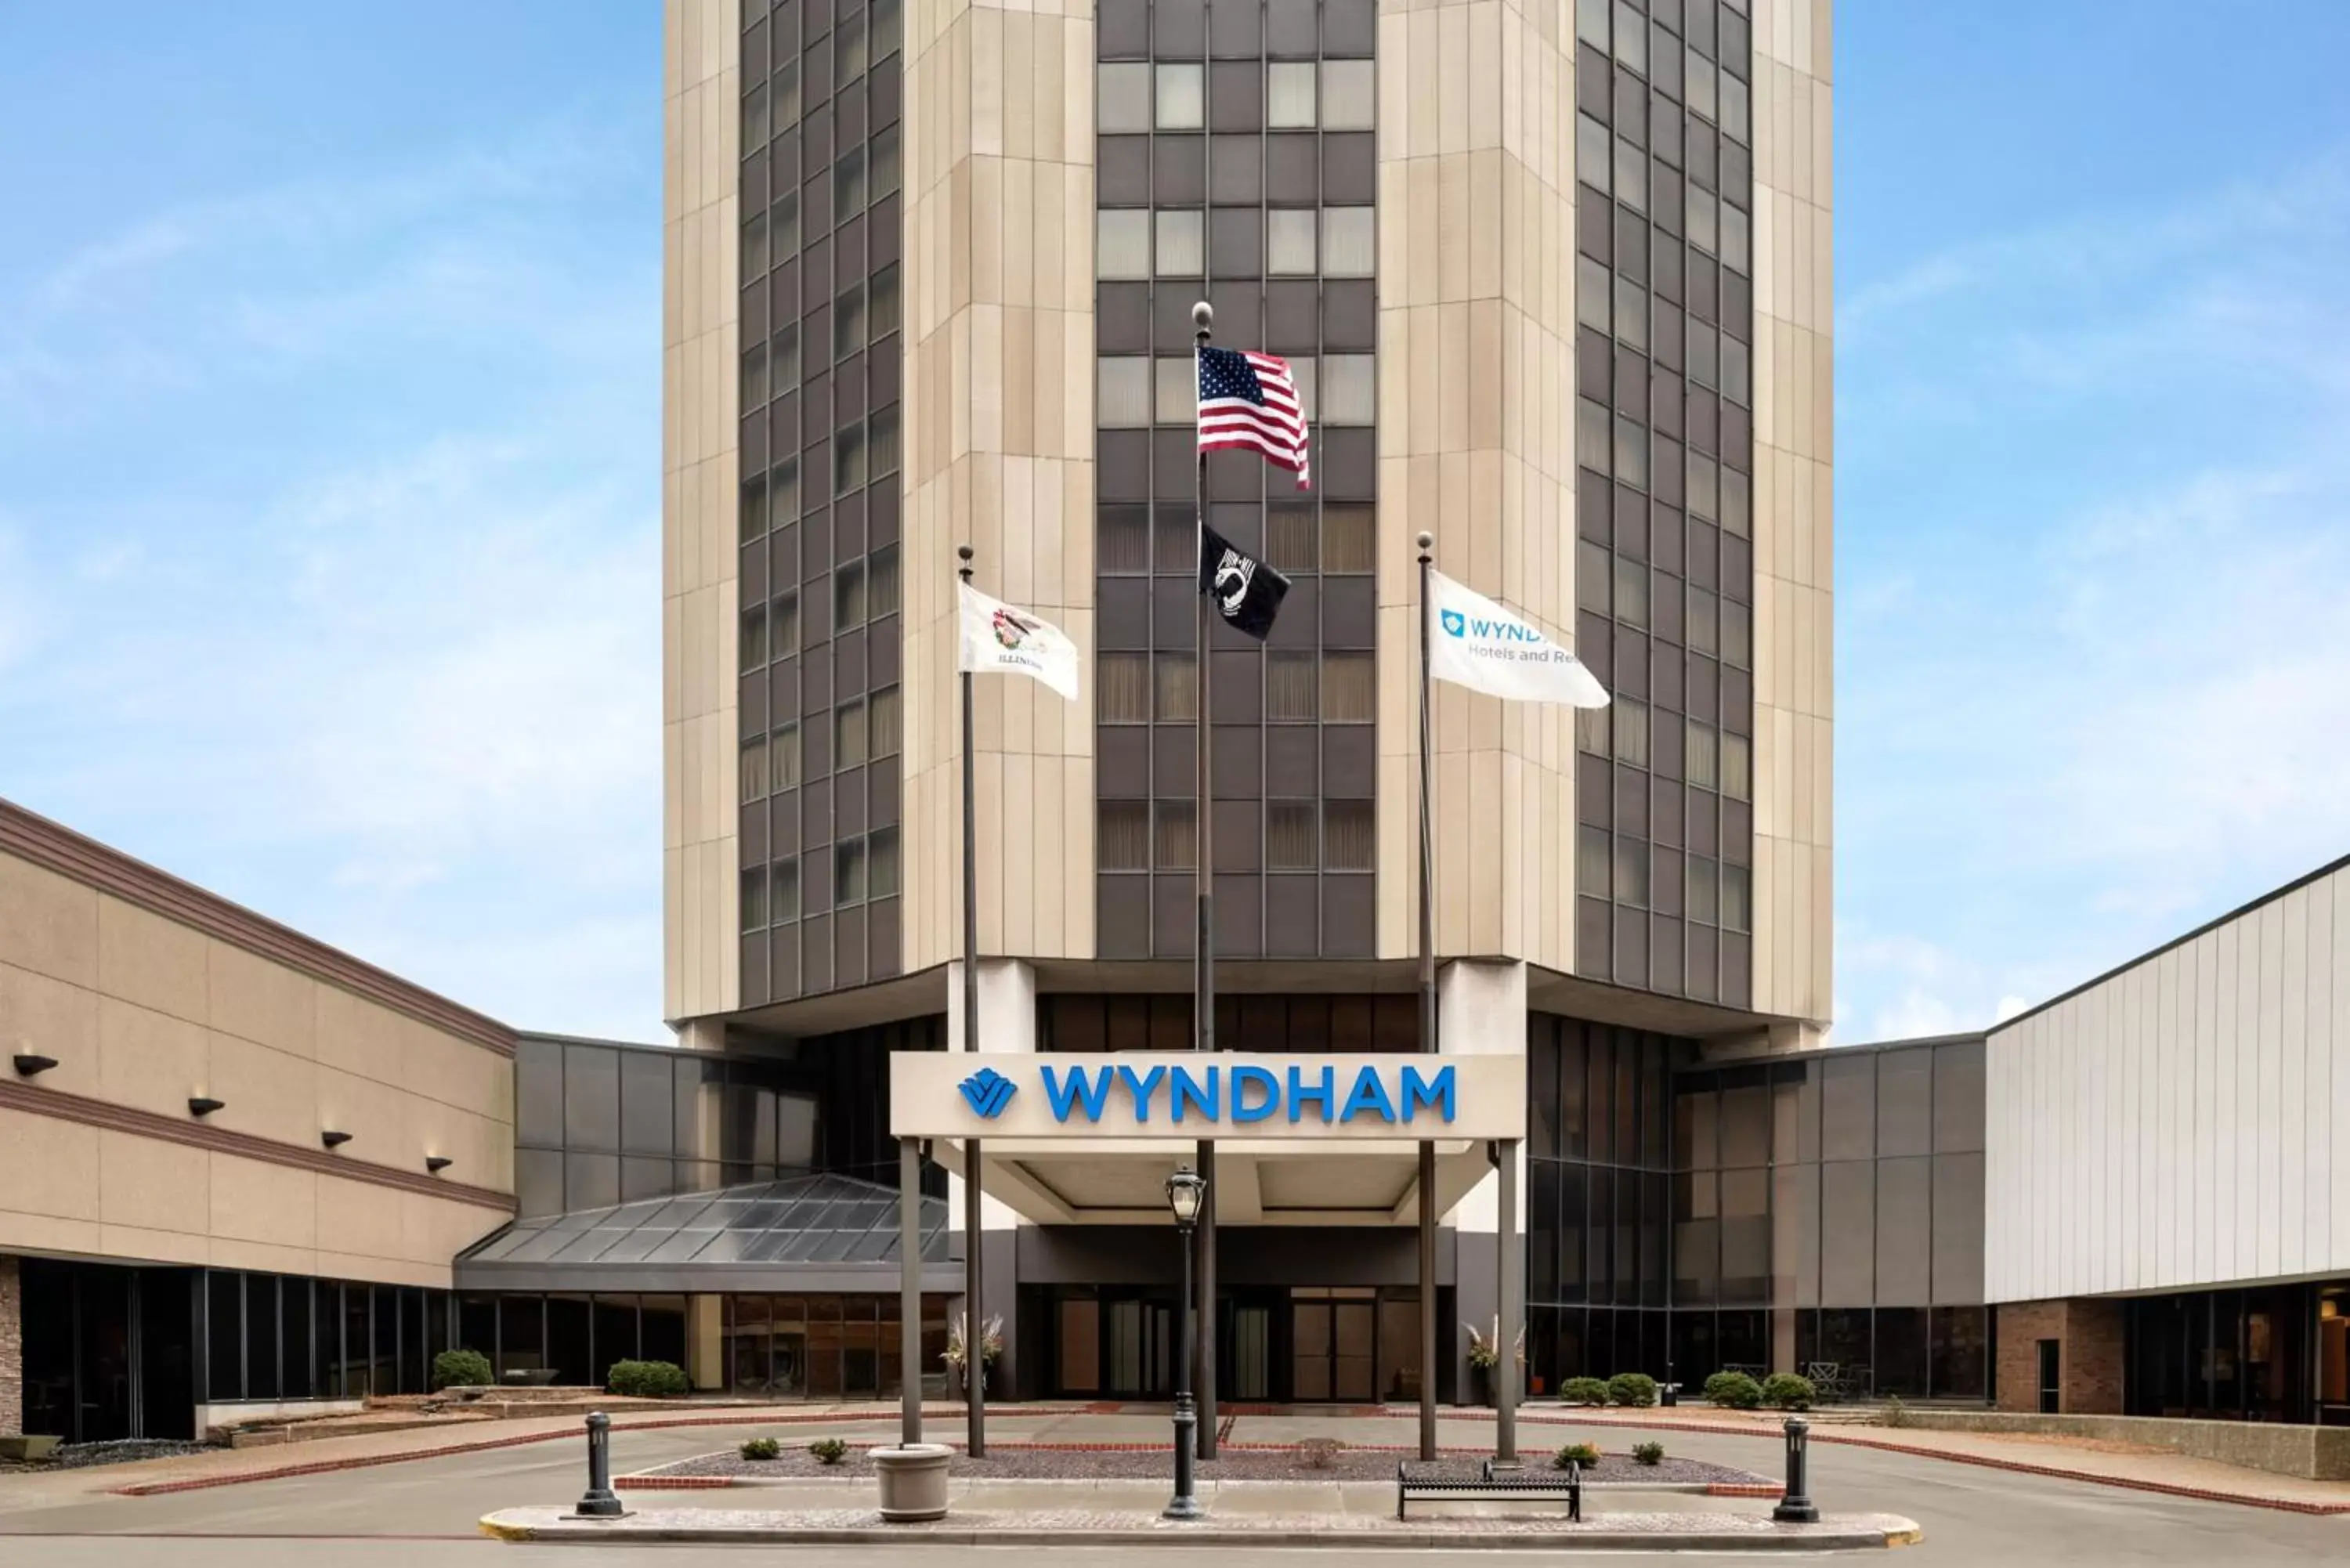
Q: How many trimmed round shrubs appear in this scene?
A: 6